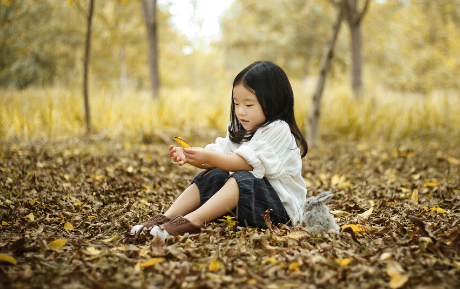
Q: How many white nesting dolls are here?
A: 0